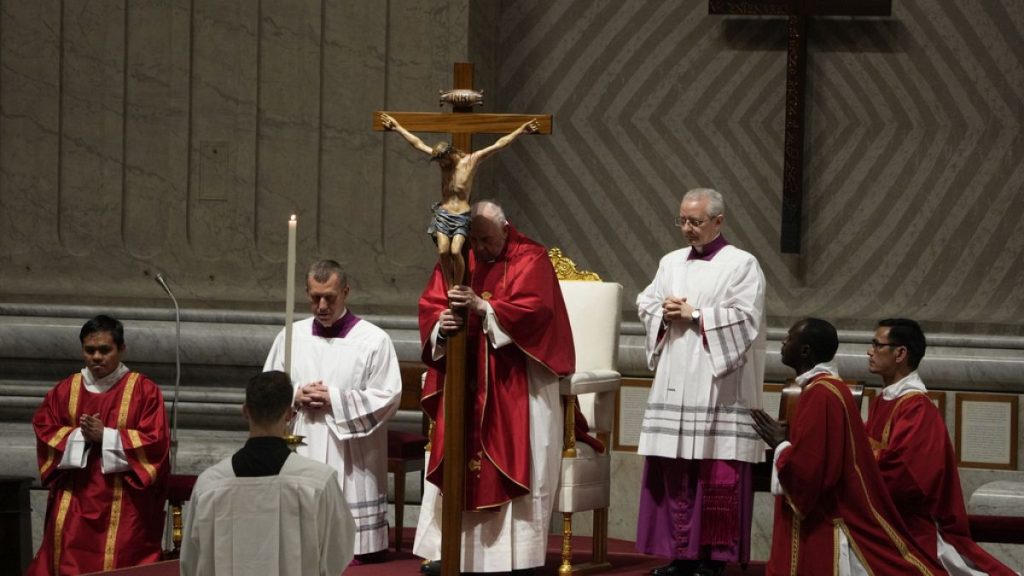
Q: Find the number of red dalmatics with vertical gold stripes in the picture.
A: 3